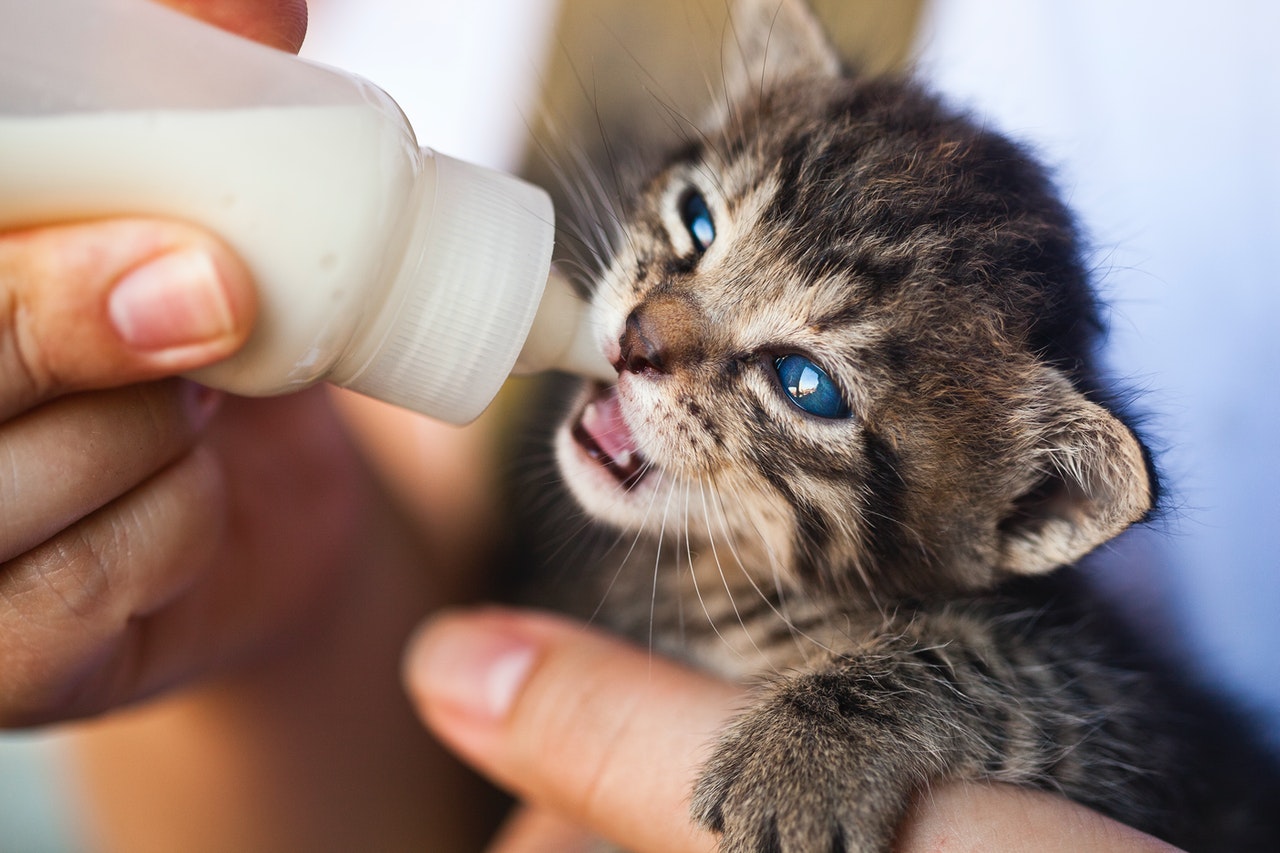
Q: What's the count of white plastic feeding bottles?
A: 1